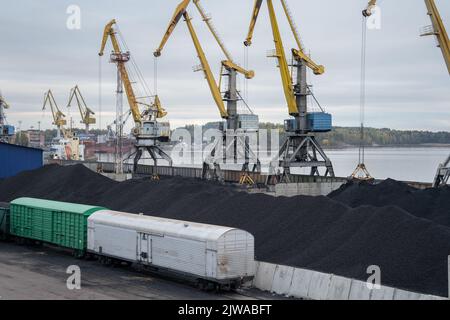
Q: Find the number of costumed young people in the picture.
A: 0